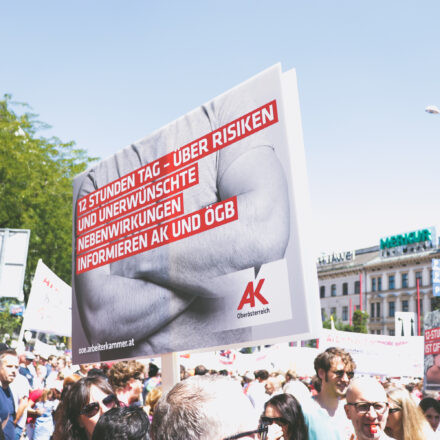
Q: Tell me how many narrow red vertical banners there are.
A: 4